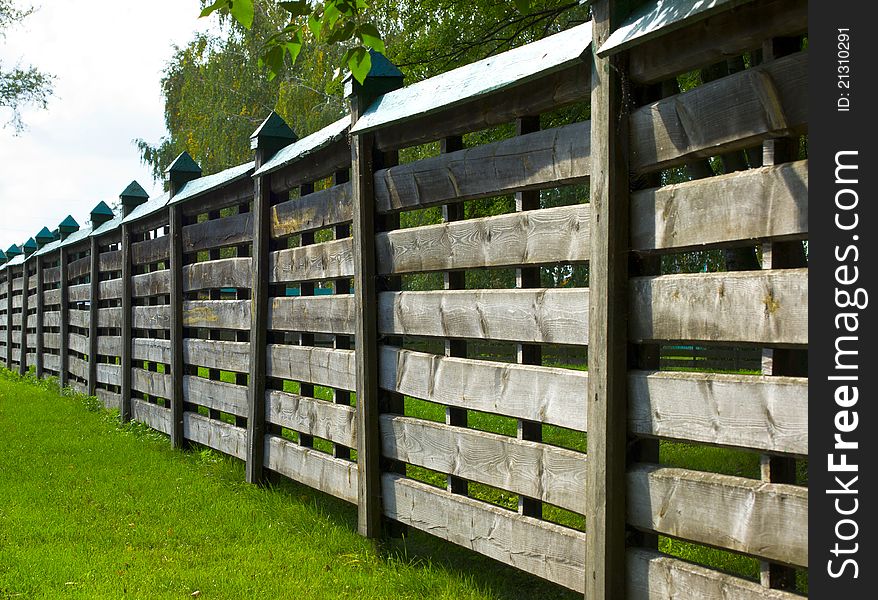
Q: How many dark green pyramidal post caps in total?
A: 10